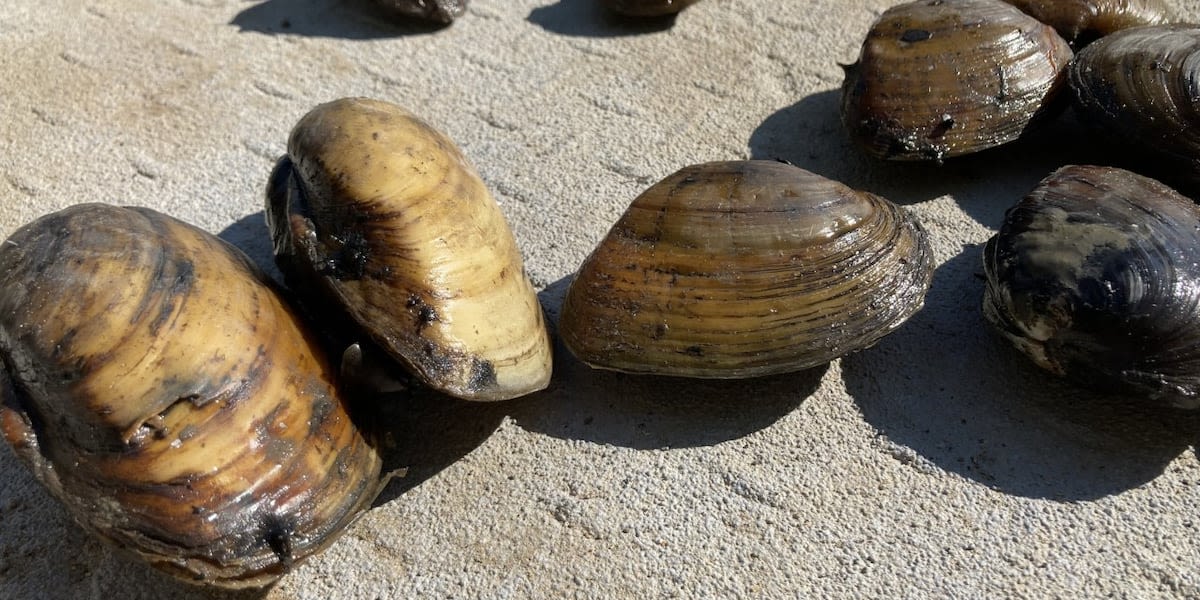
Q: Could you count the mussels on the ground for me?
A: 9